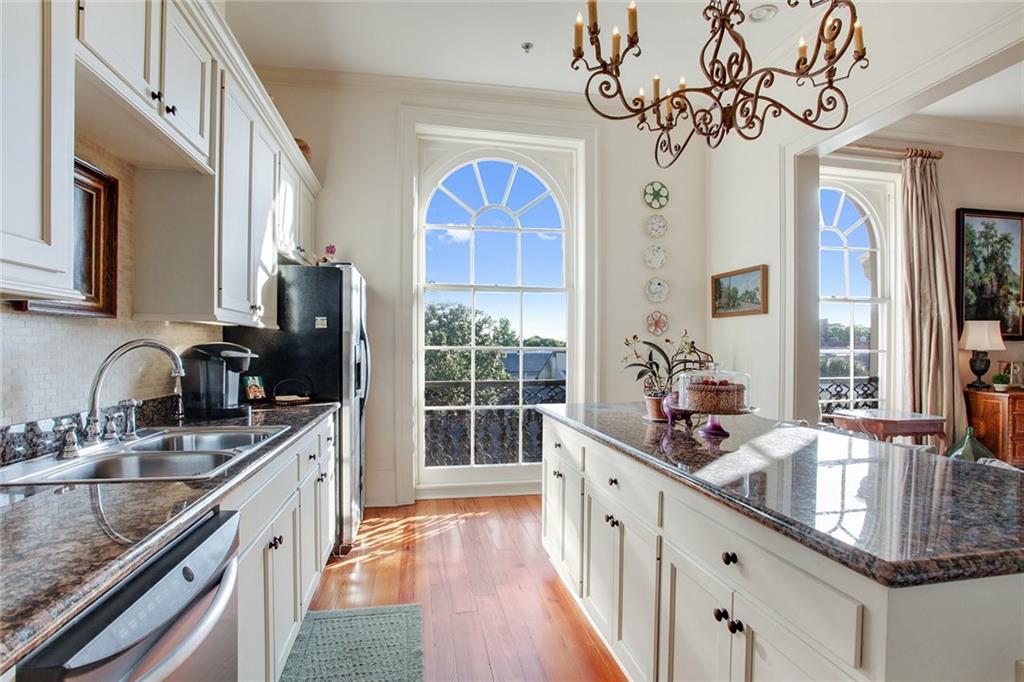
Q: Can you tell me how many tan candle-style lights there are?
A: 11